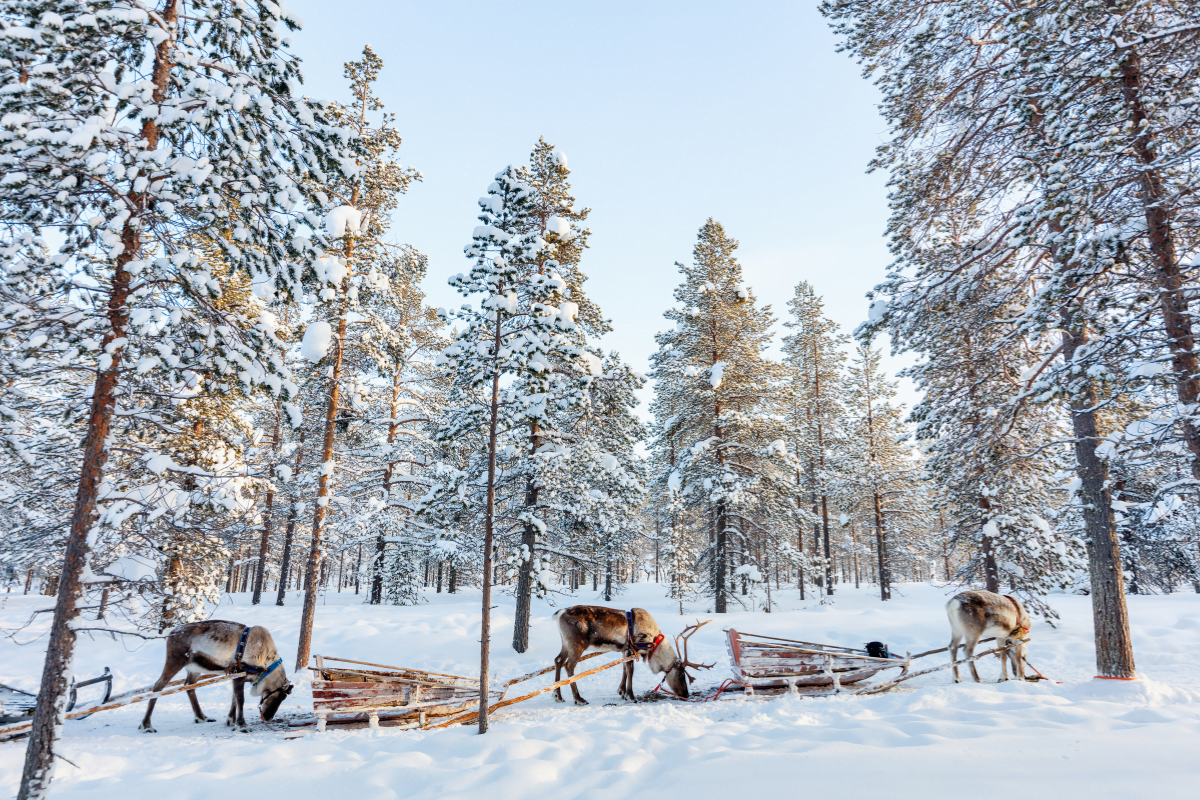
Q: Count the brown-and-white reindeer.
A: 3